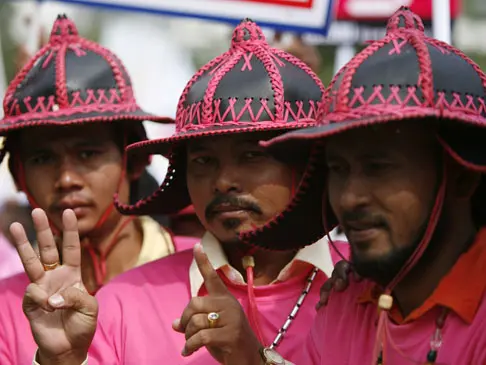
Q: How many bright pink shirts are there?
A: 3